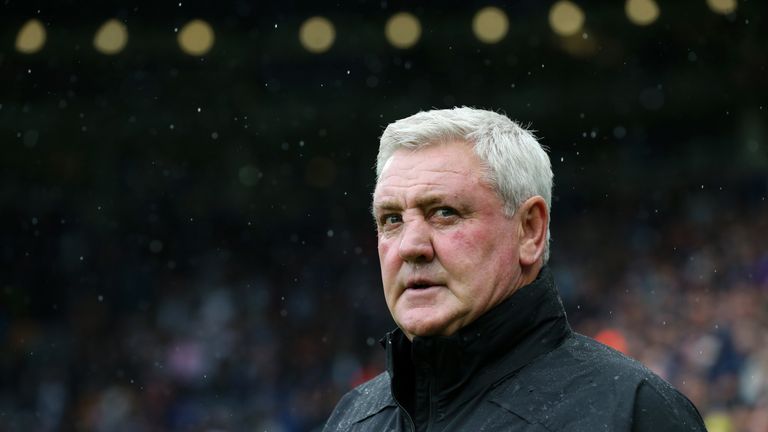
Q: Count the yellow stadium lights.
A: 9